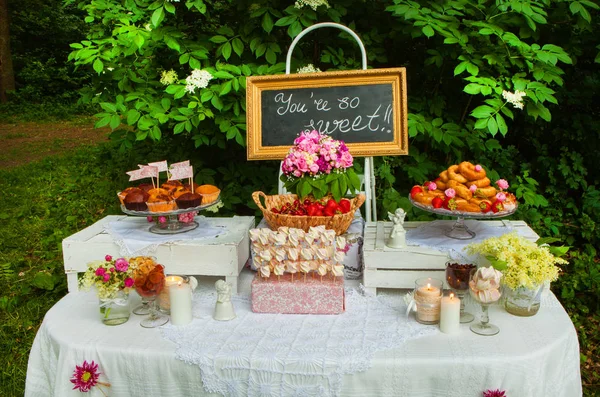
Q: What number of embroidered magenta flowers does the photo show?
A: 2